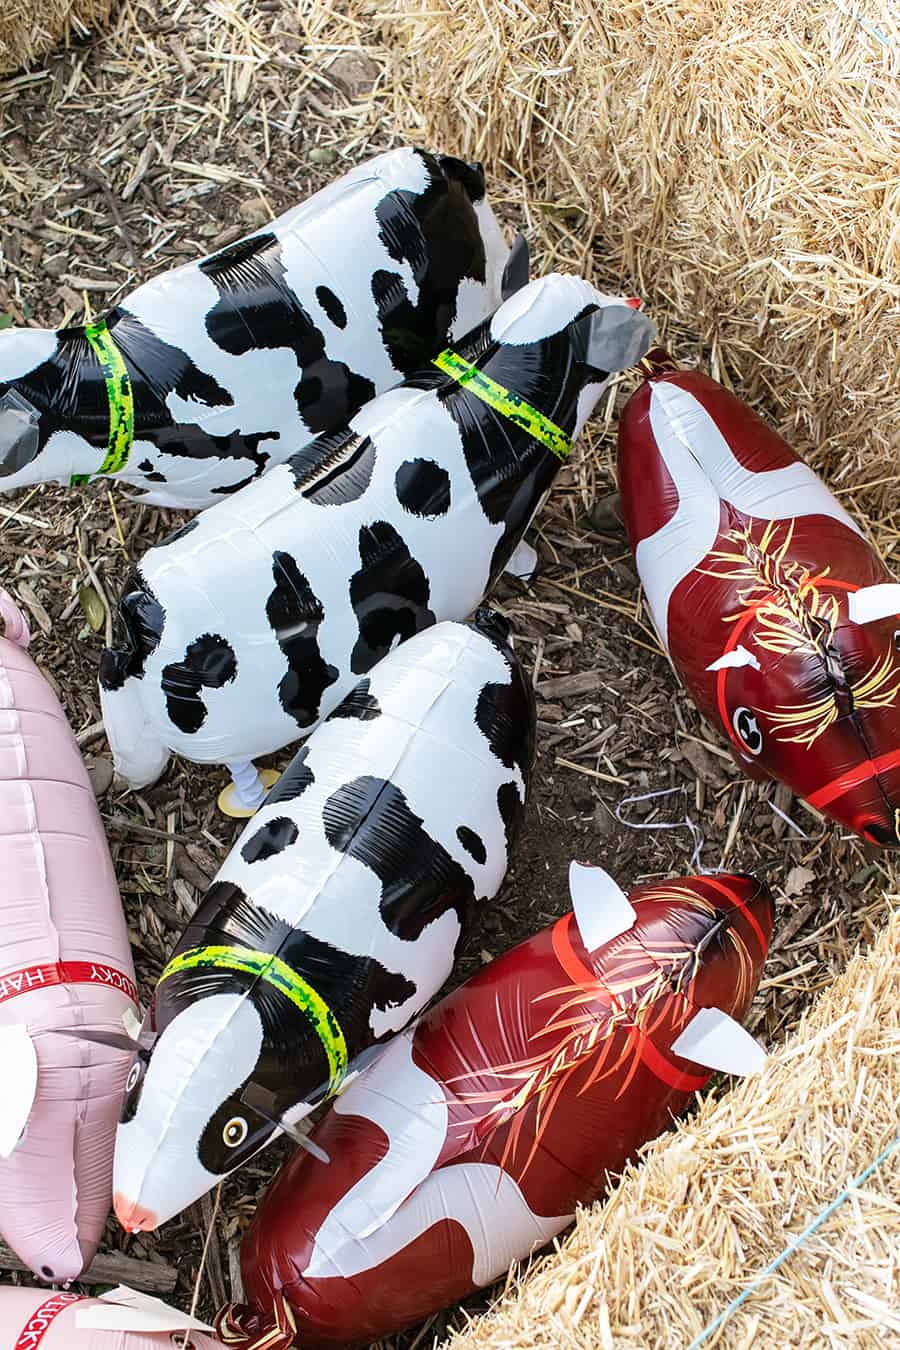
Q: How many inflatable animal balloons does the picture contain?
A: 7